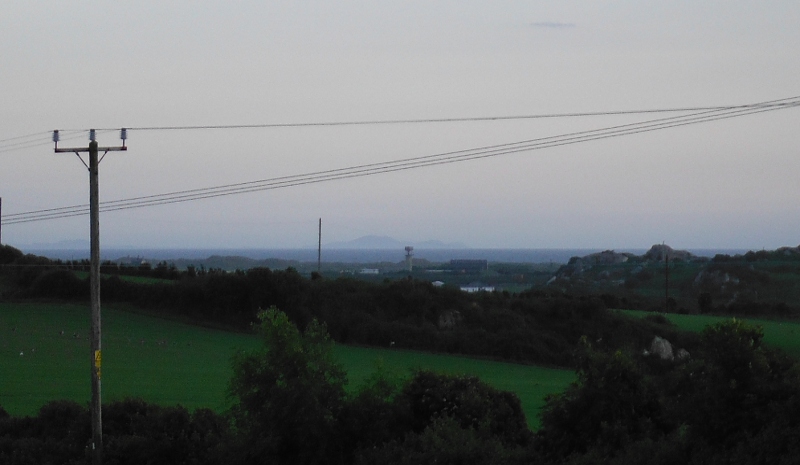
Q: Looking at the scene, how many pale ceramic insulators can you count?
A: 3